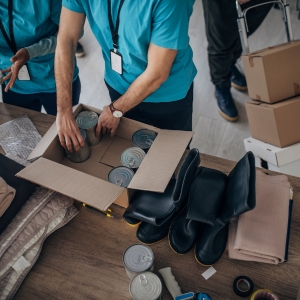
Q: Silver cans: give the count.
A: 7